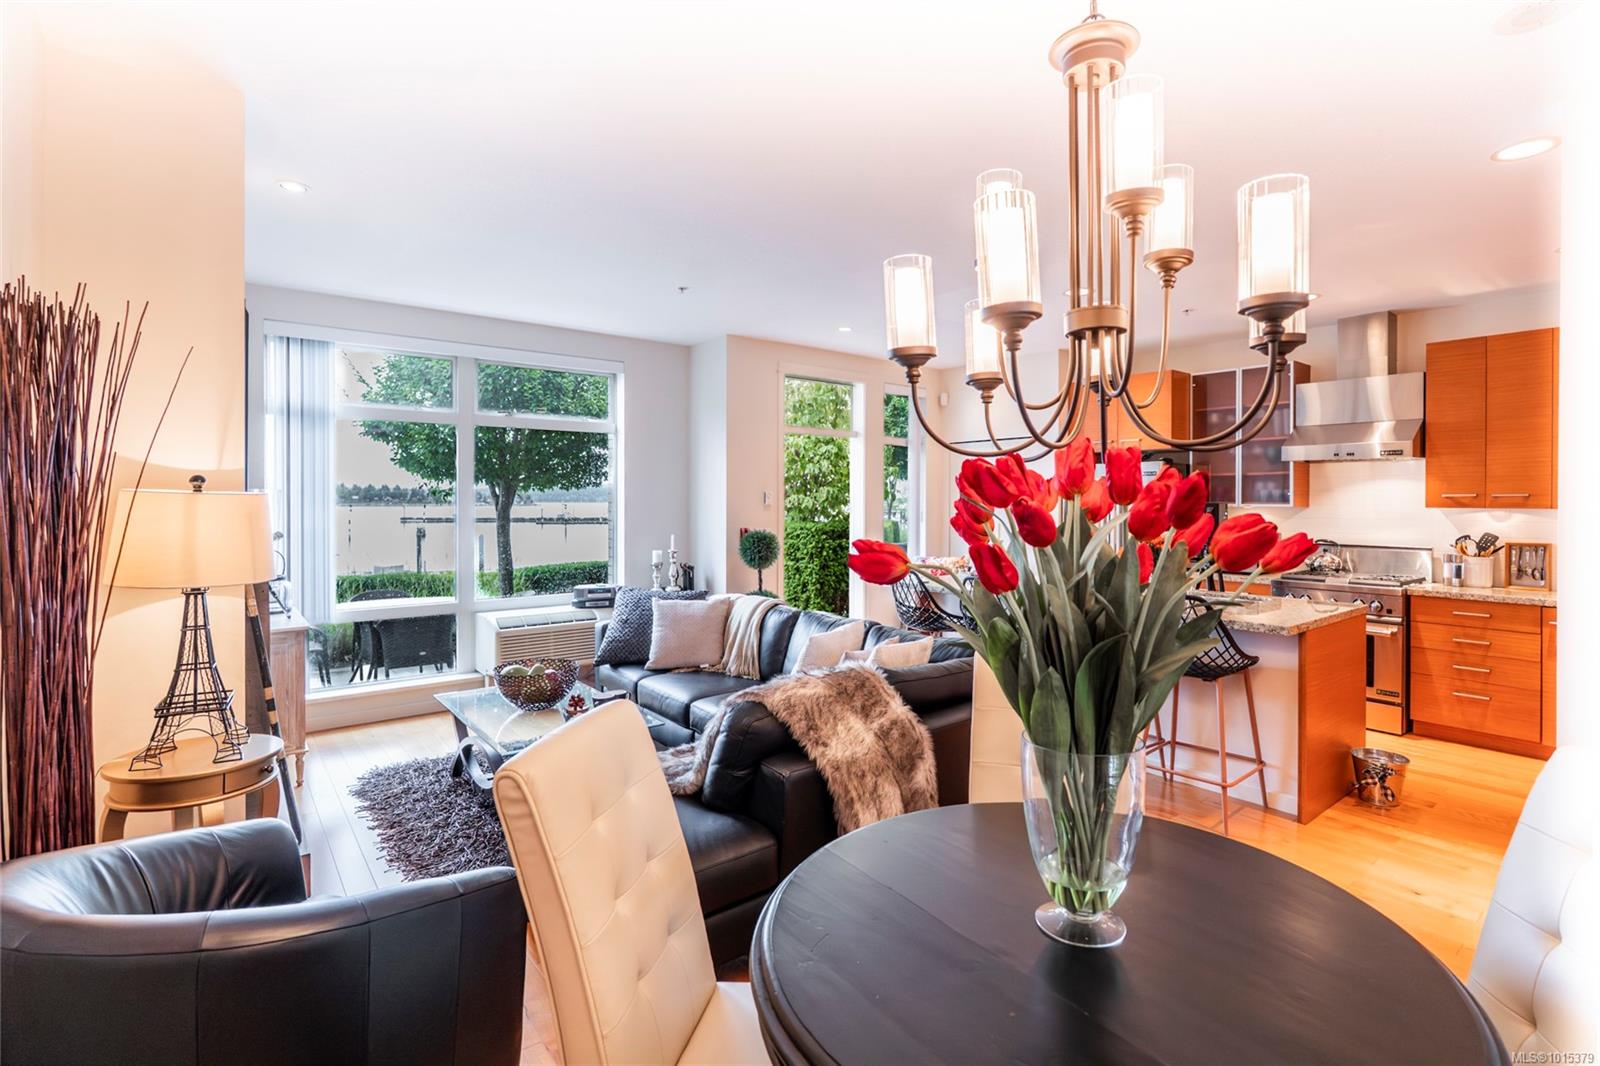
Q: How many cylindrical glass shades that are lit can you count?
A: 9